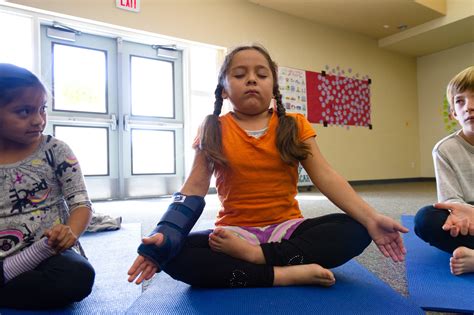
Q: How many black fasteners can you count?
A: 4